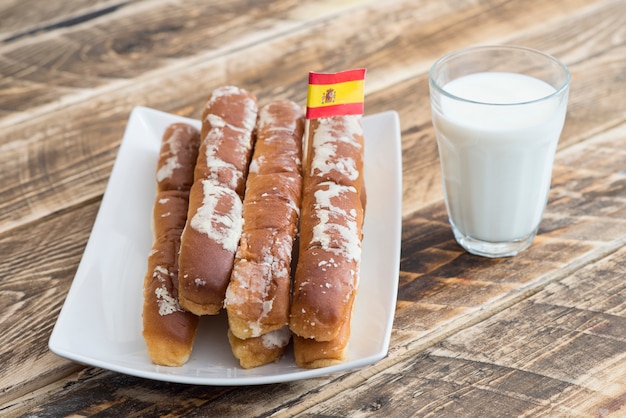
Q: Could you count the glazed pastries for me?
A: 6